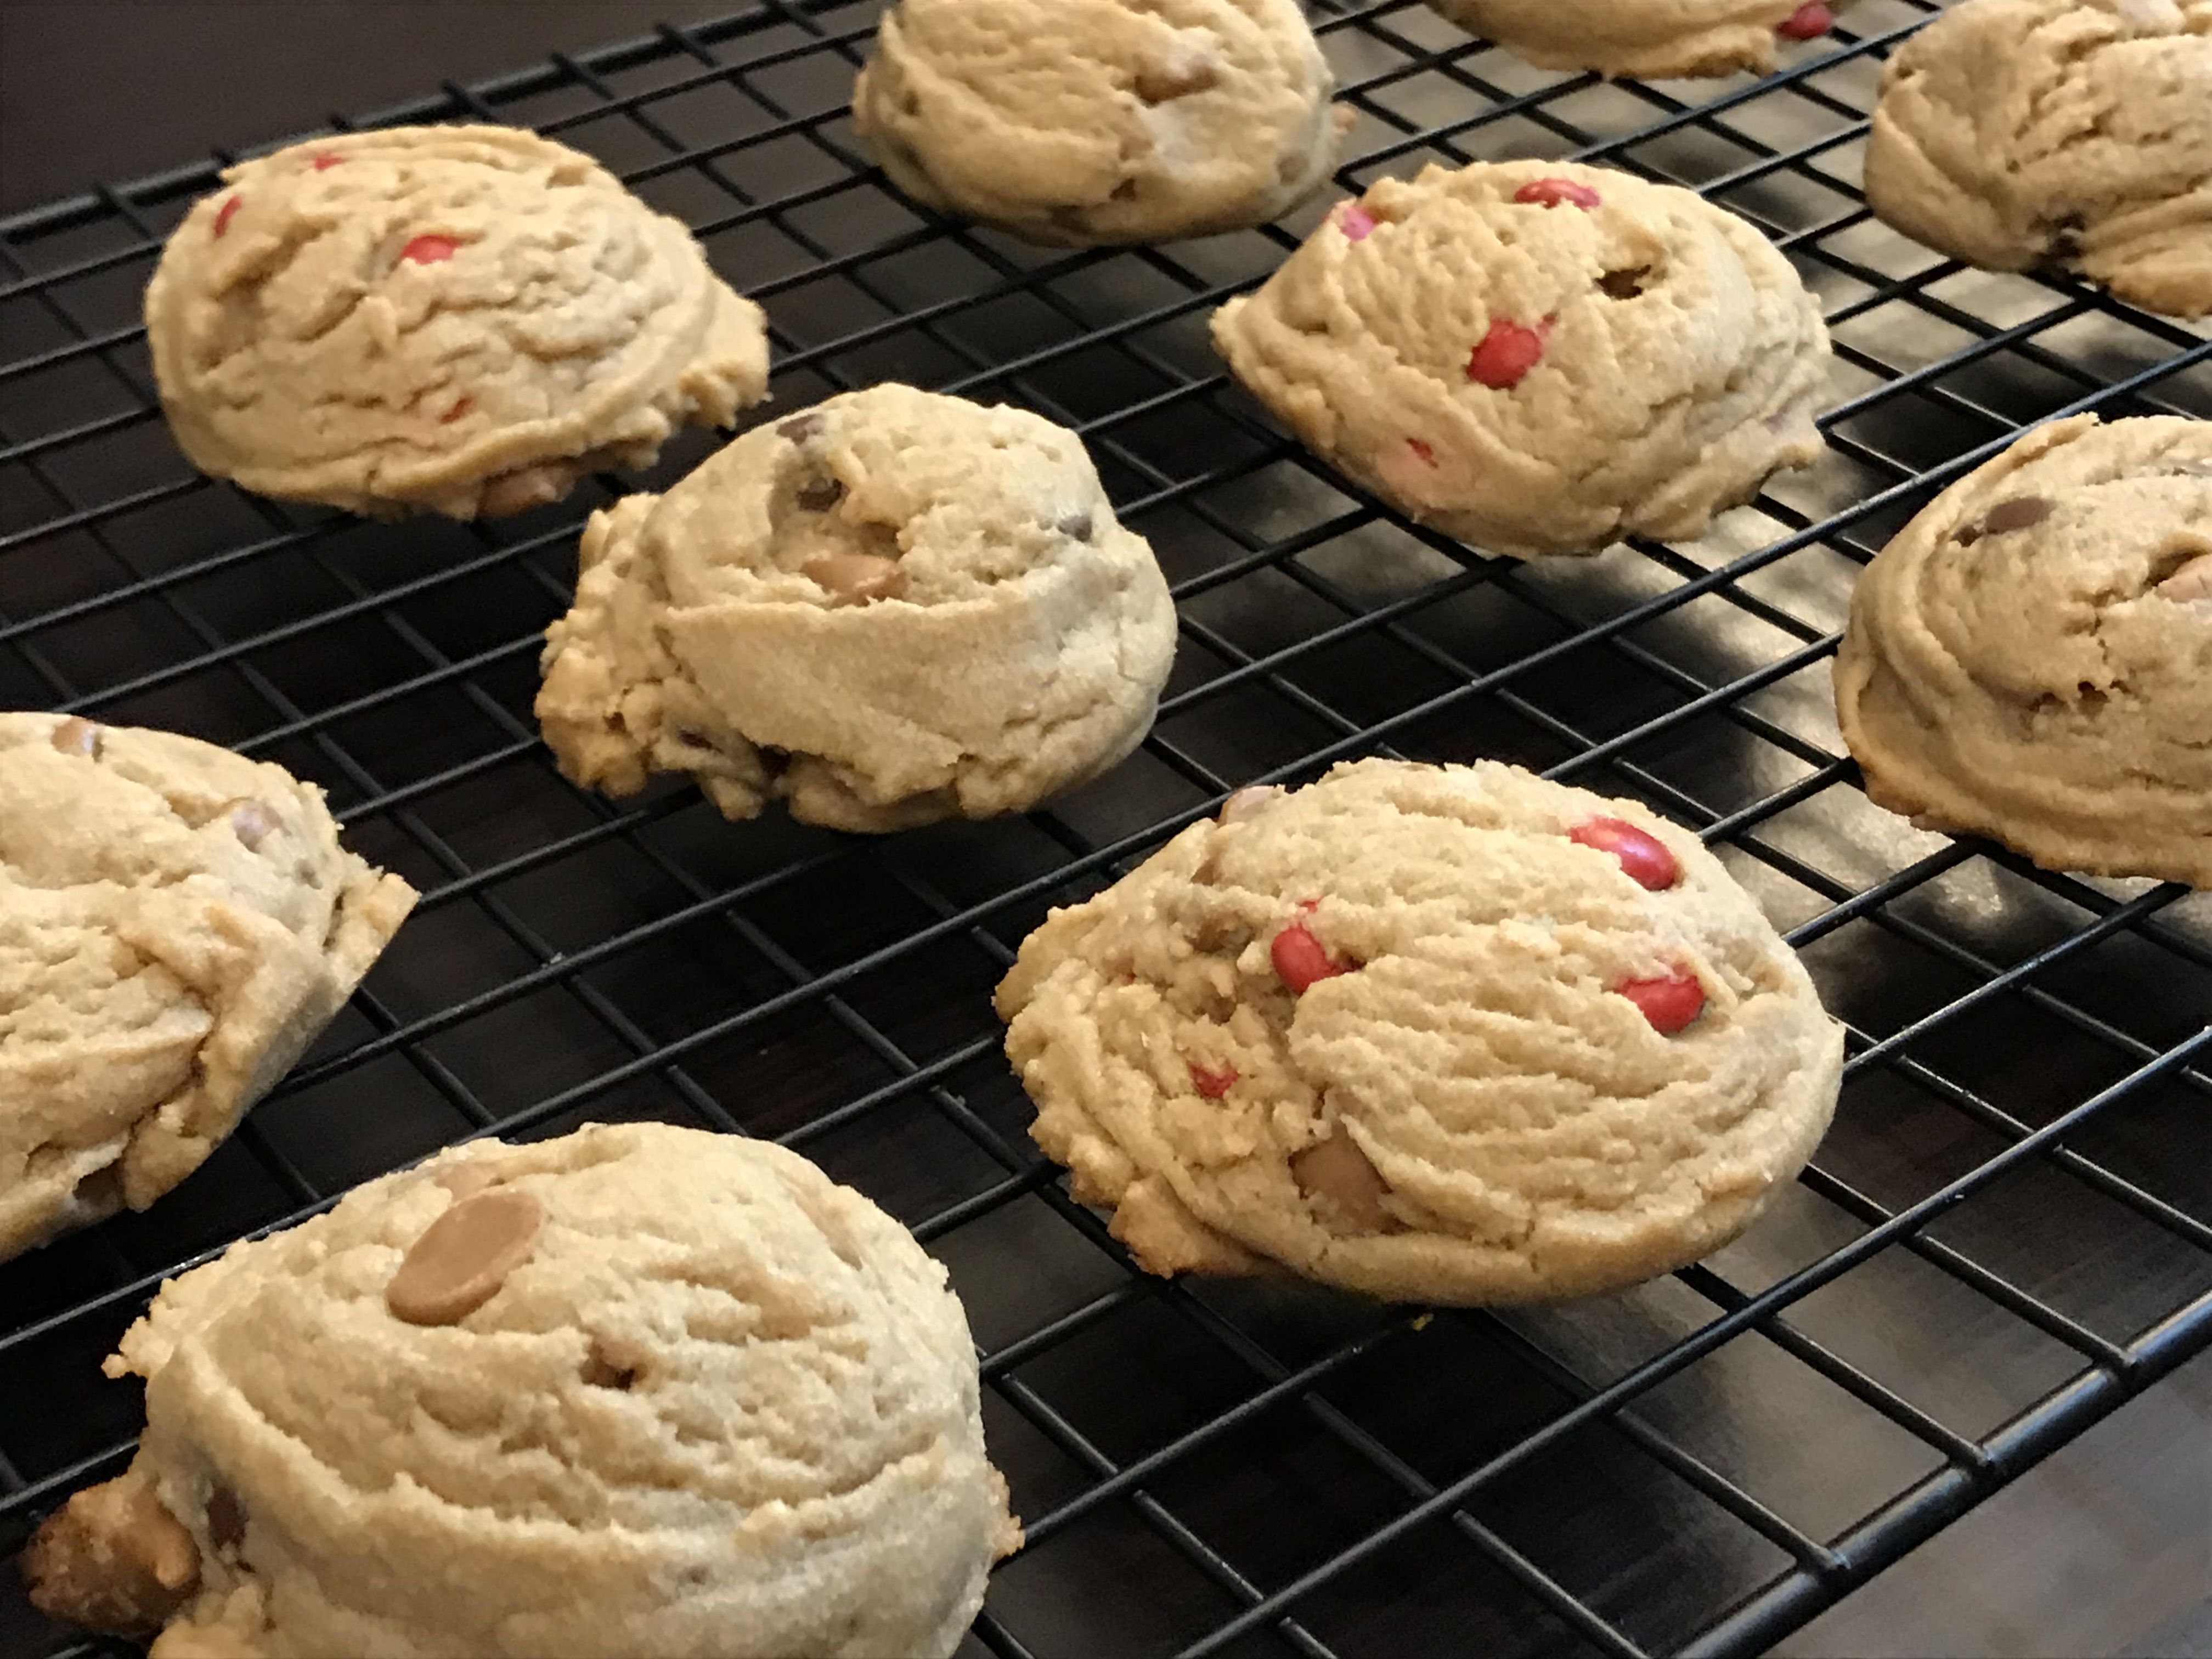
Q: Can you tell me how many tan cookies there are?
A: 10